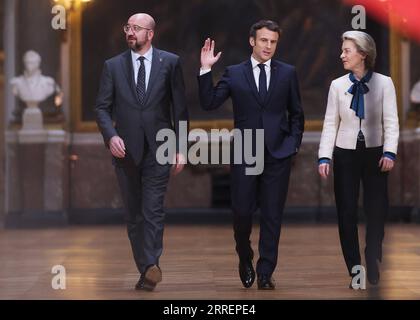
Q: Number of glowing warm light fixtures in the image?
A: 1